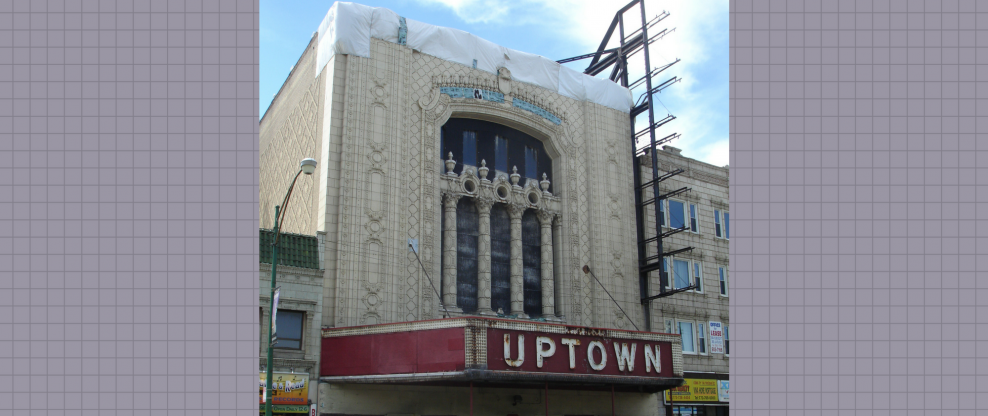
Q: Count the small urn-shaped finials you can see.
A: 4